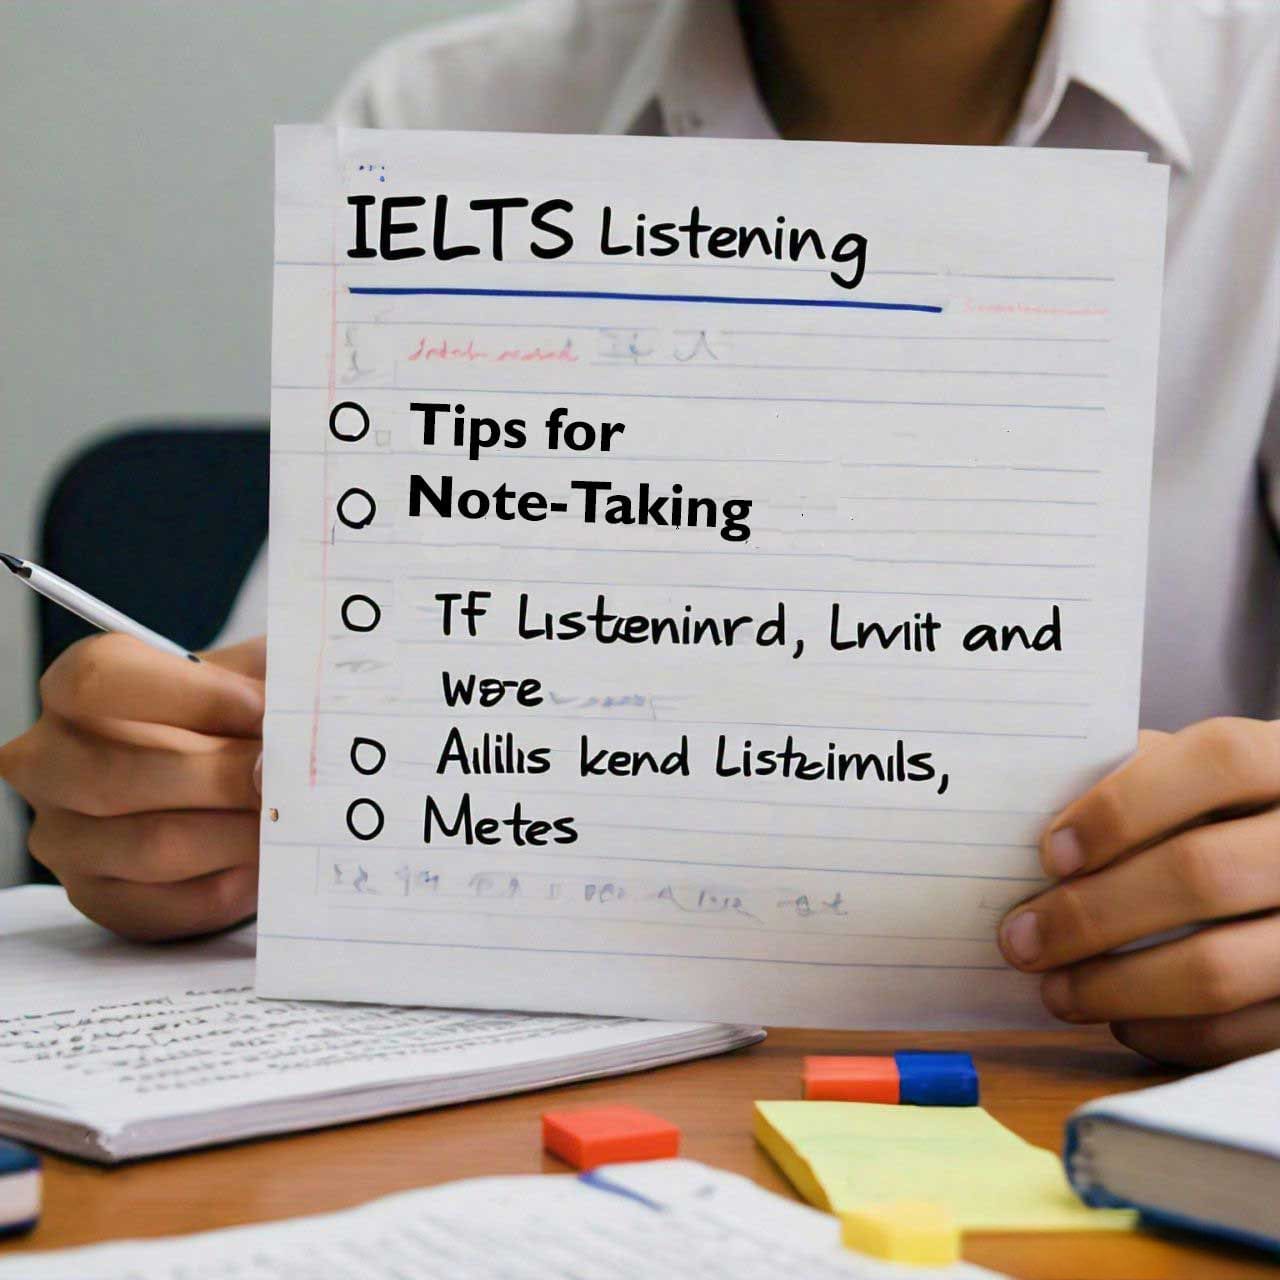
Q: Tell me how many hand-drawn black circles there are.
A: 5